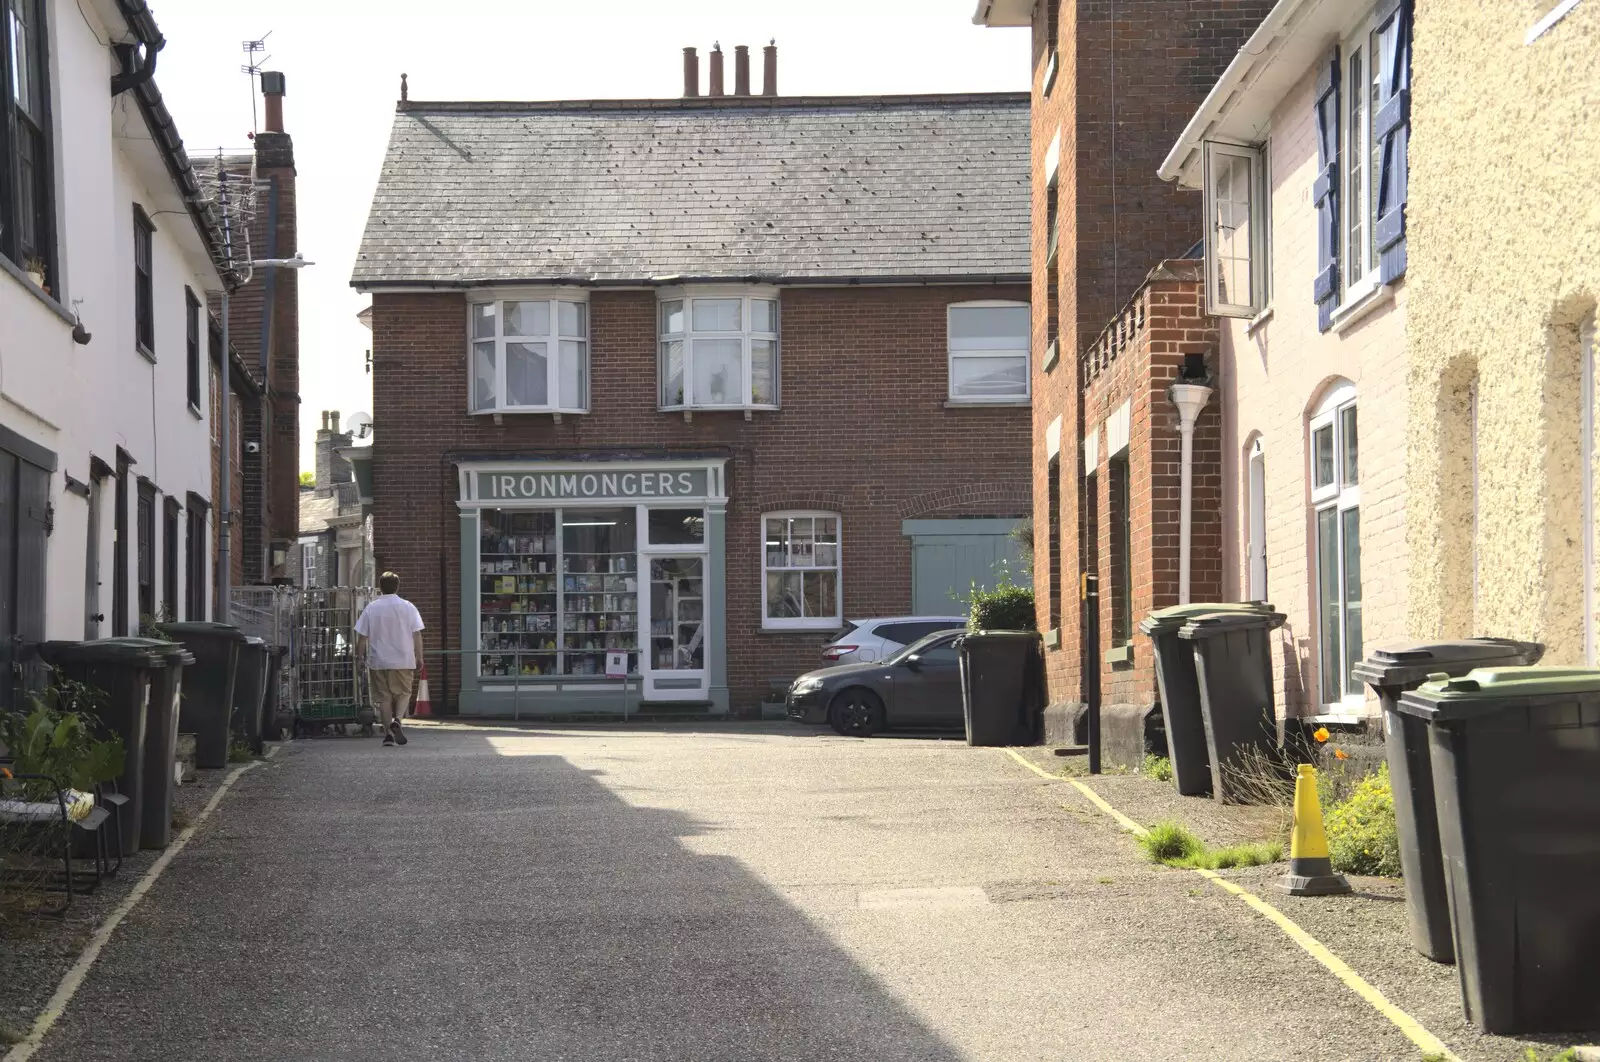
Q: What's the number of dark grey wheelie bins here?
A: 10